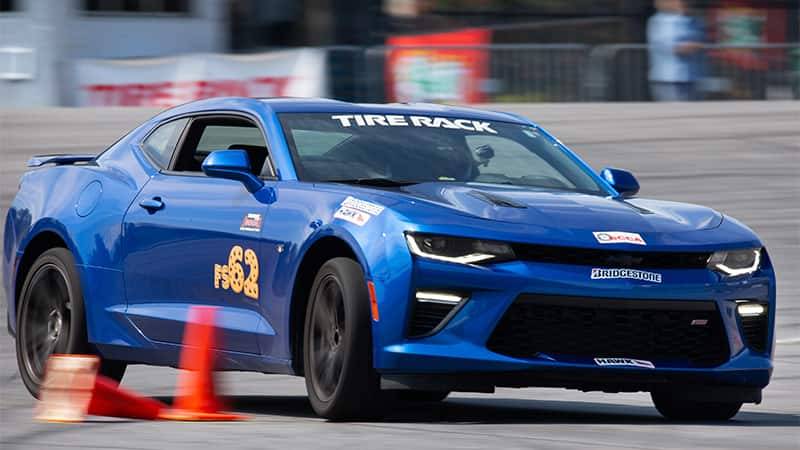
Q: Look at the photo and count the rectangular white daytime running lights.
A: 2